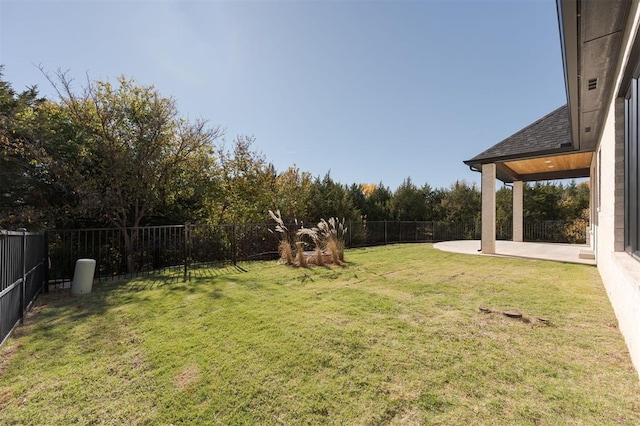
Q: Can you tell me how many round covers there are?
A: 3